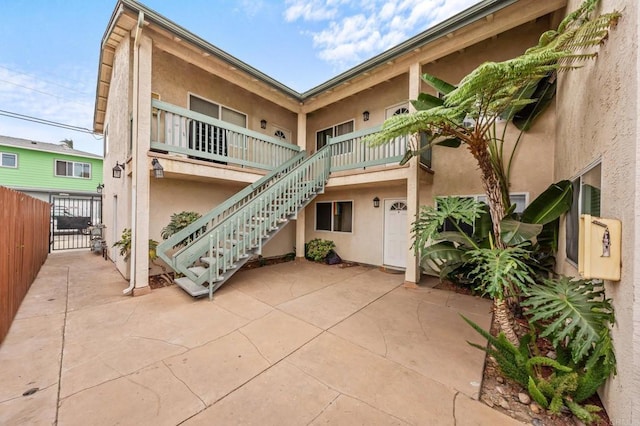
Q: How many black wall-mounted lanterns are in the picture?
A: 6